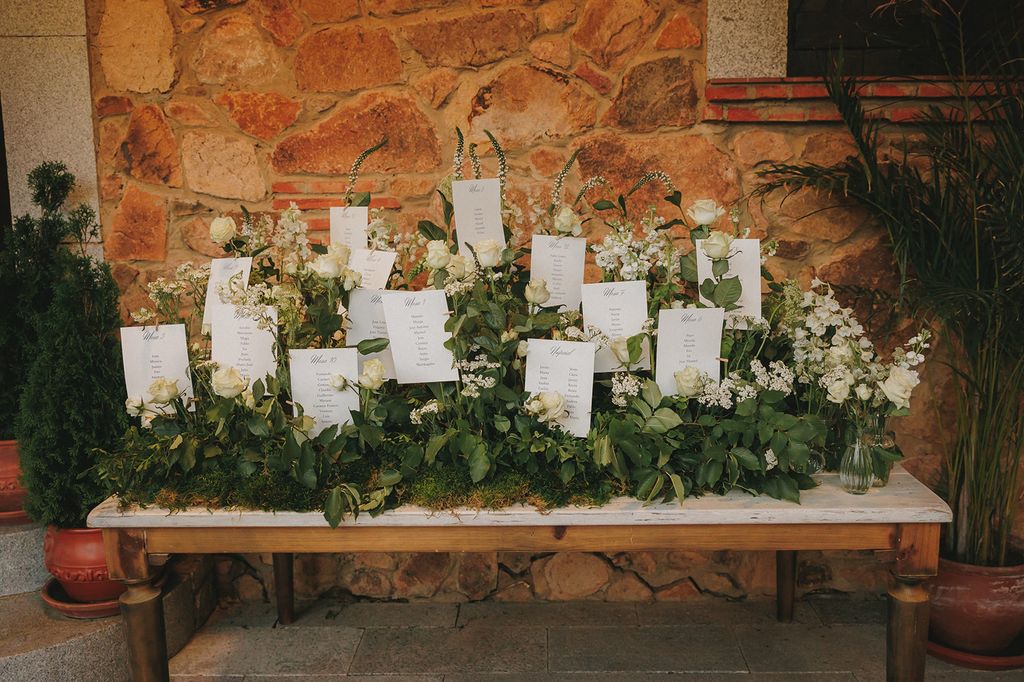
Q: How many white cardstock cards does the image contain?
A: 14